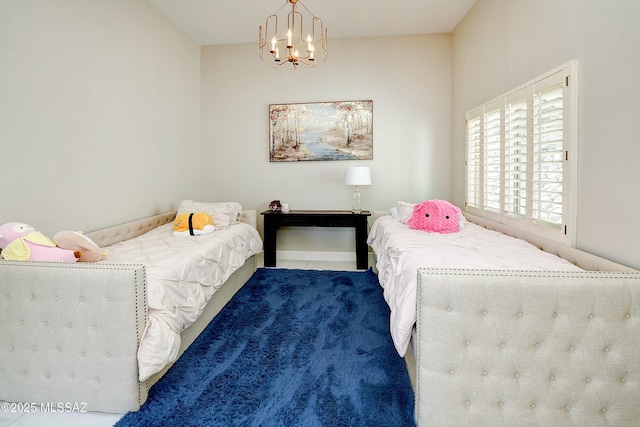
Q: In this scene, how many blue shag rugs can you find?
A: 1